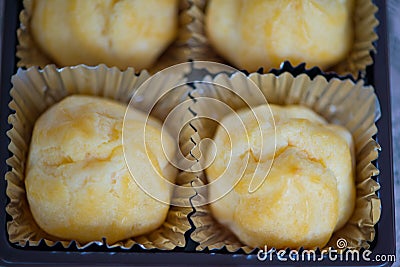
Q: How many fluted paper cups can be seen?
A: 4